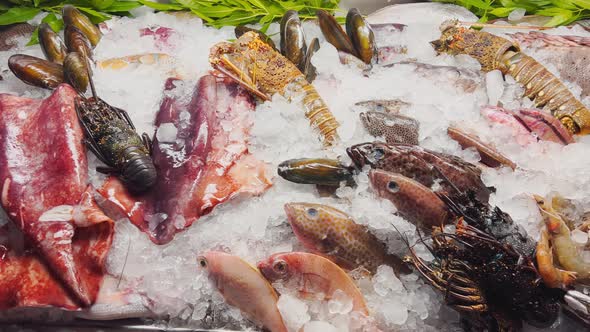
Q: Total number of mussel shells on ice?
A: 11